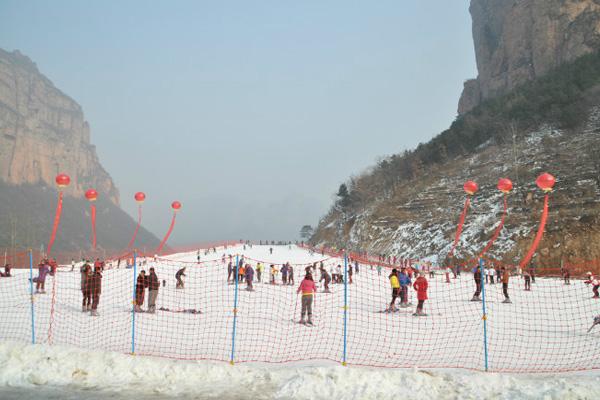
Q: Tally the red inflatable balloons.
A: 7